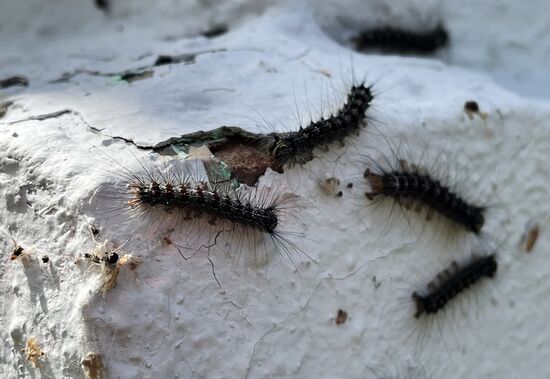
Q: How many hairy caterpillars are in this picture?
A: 5